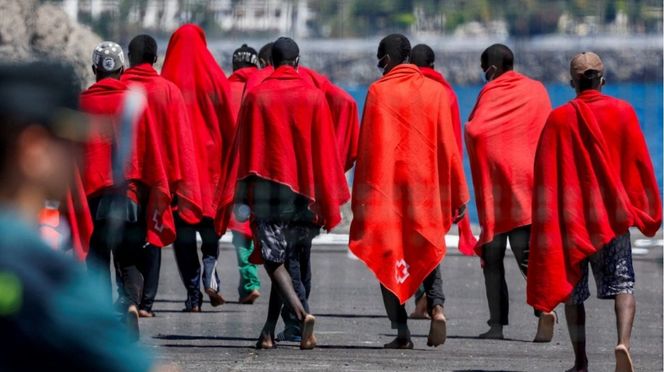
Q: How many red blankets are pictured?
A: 10